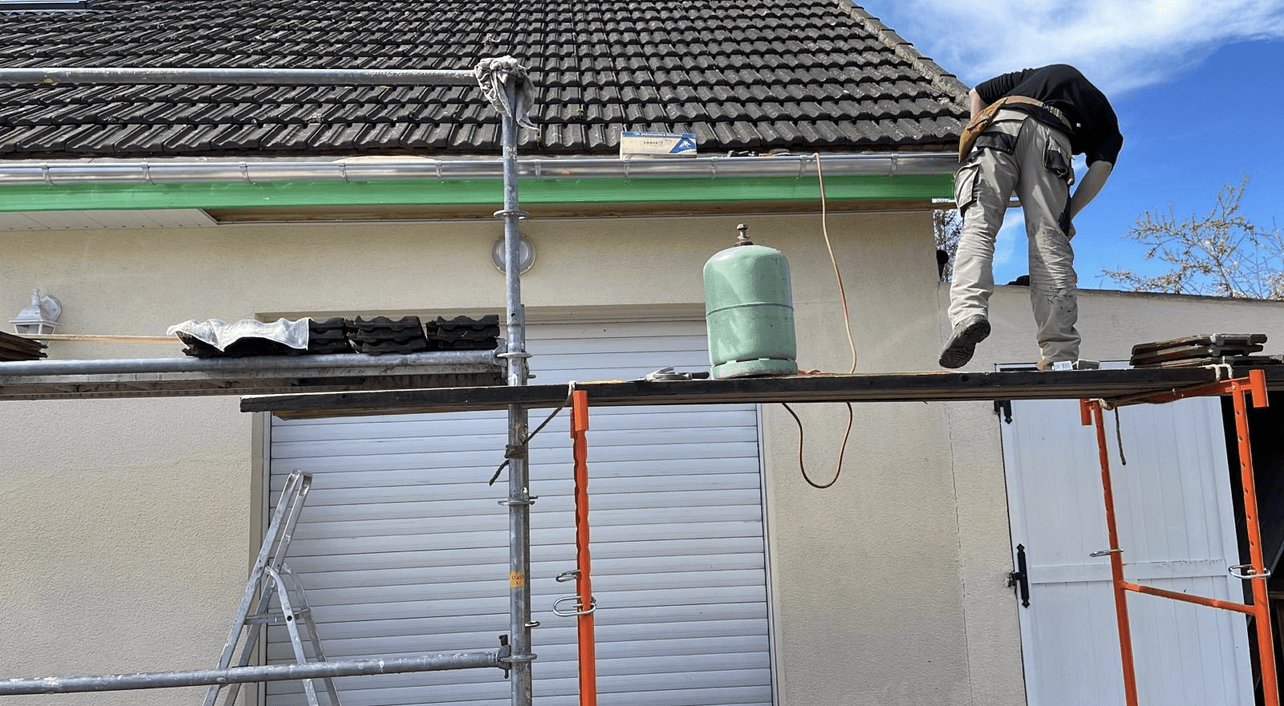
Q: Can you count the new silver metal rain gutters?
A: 1